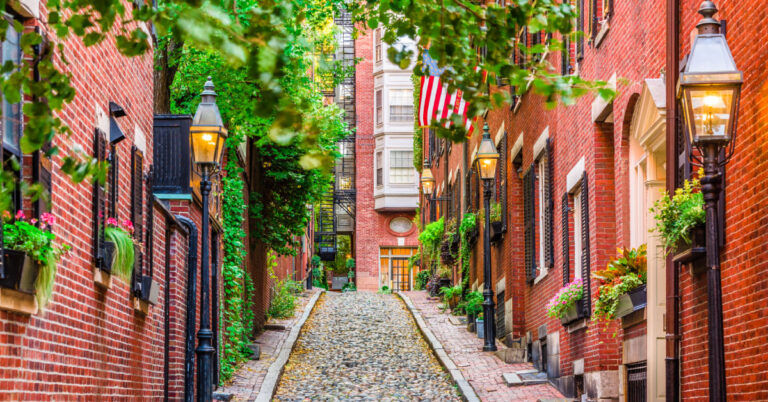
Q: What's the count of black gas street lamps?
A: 4